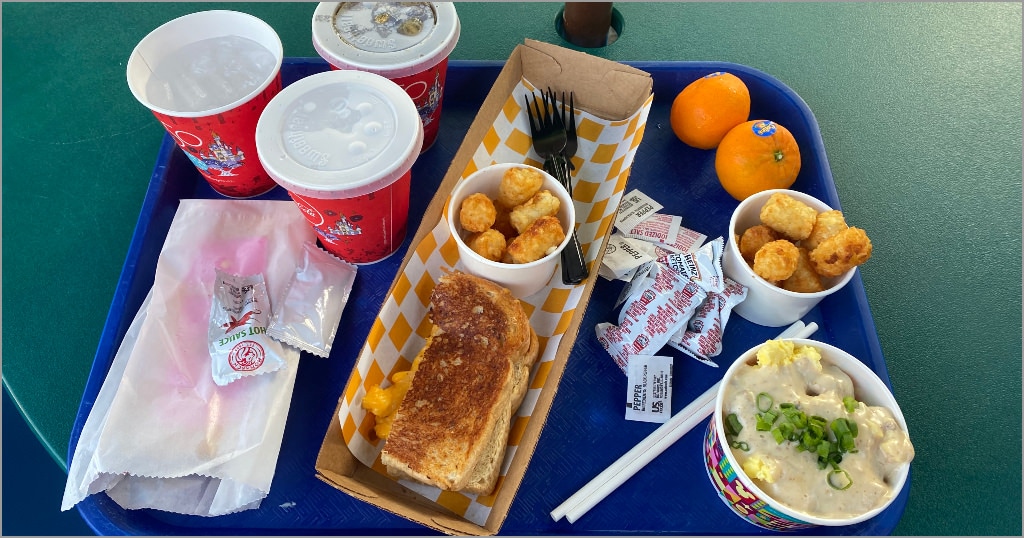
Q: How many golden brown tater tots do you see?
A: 11